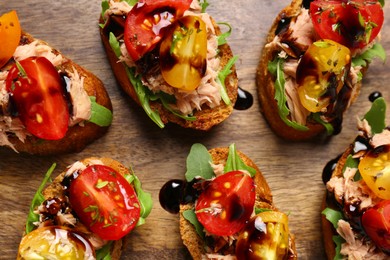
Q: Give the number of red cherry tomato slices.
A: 6